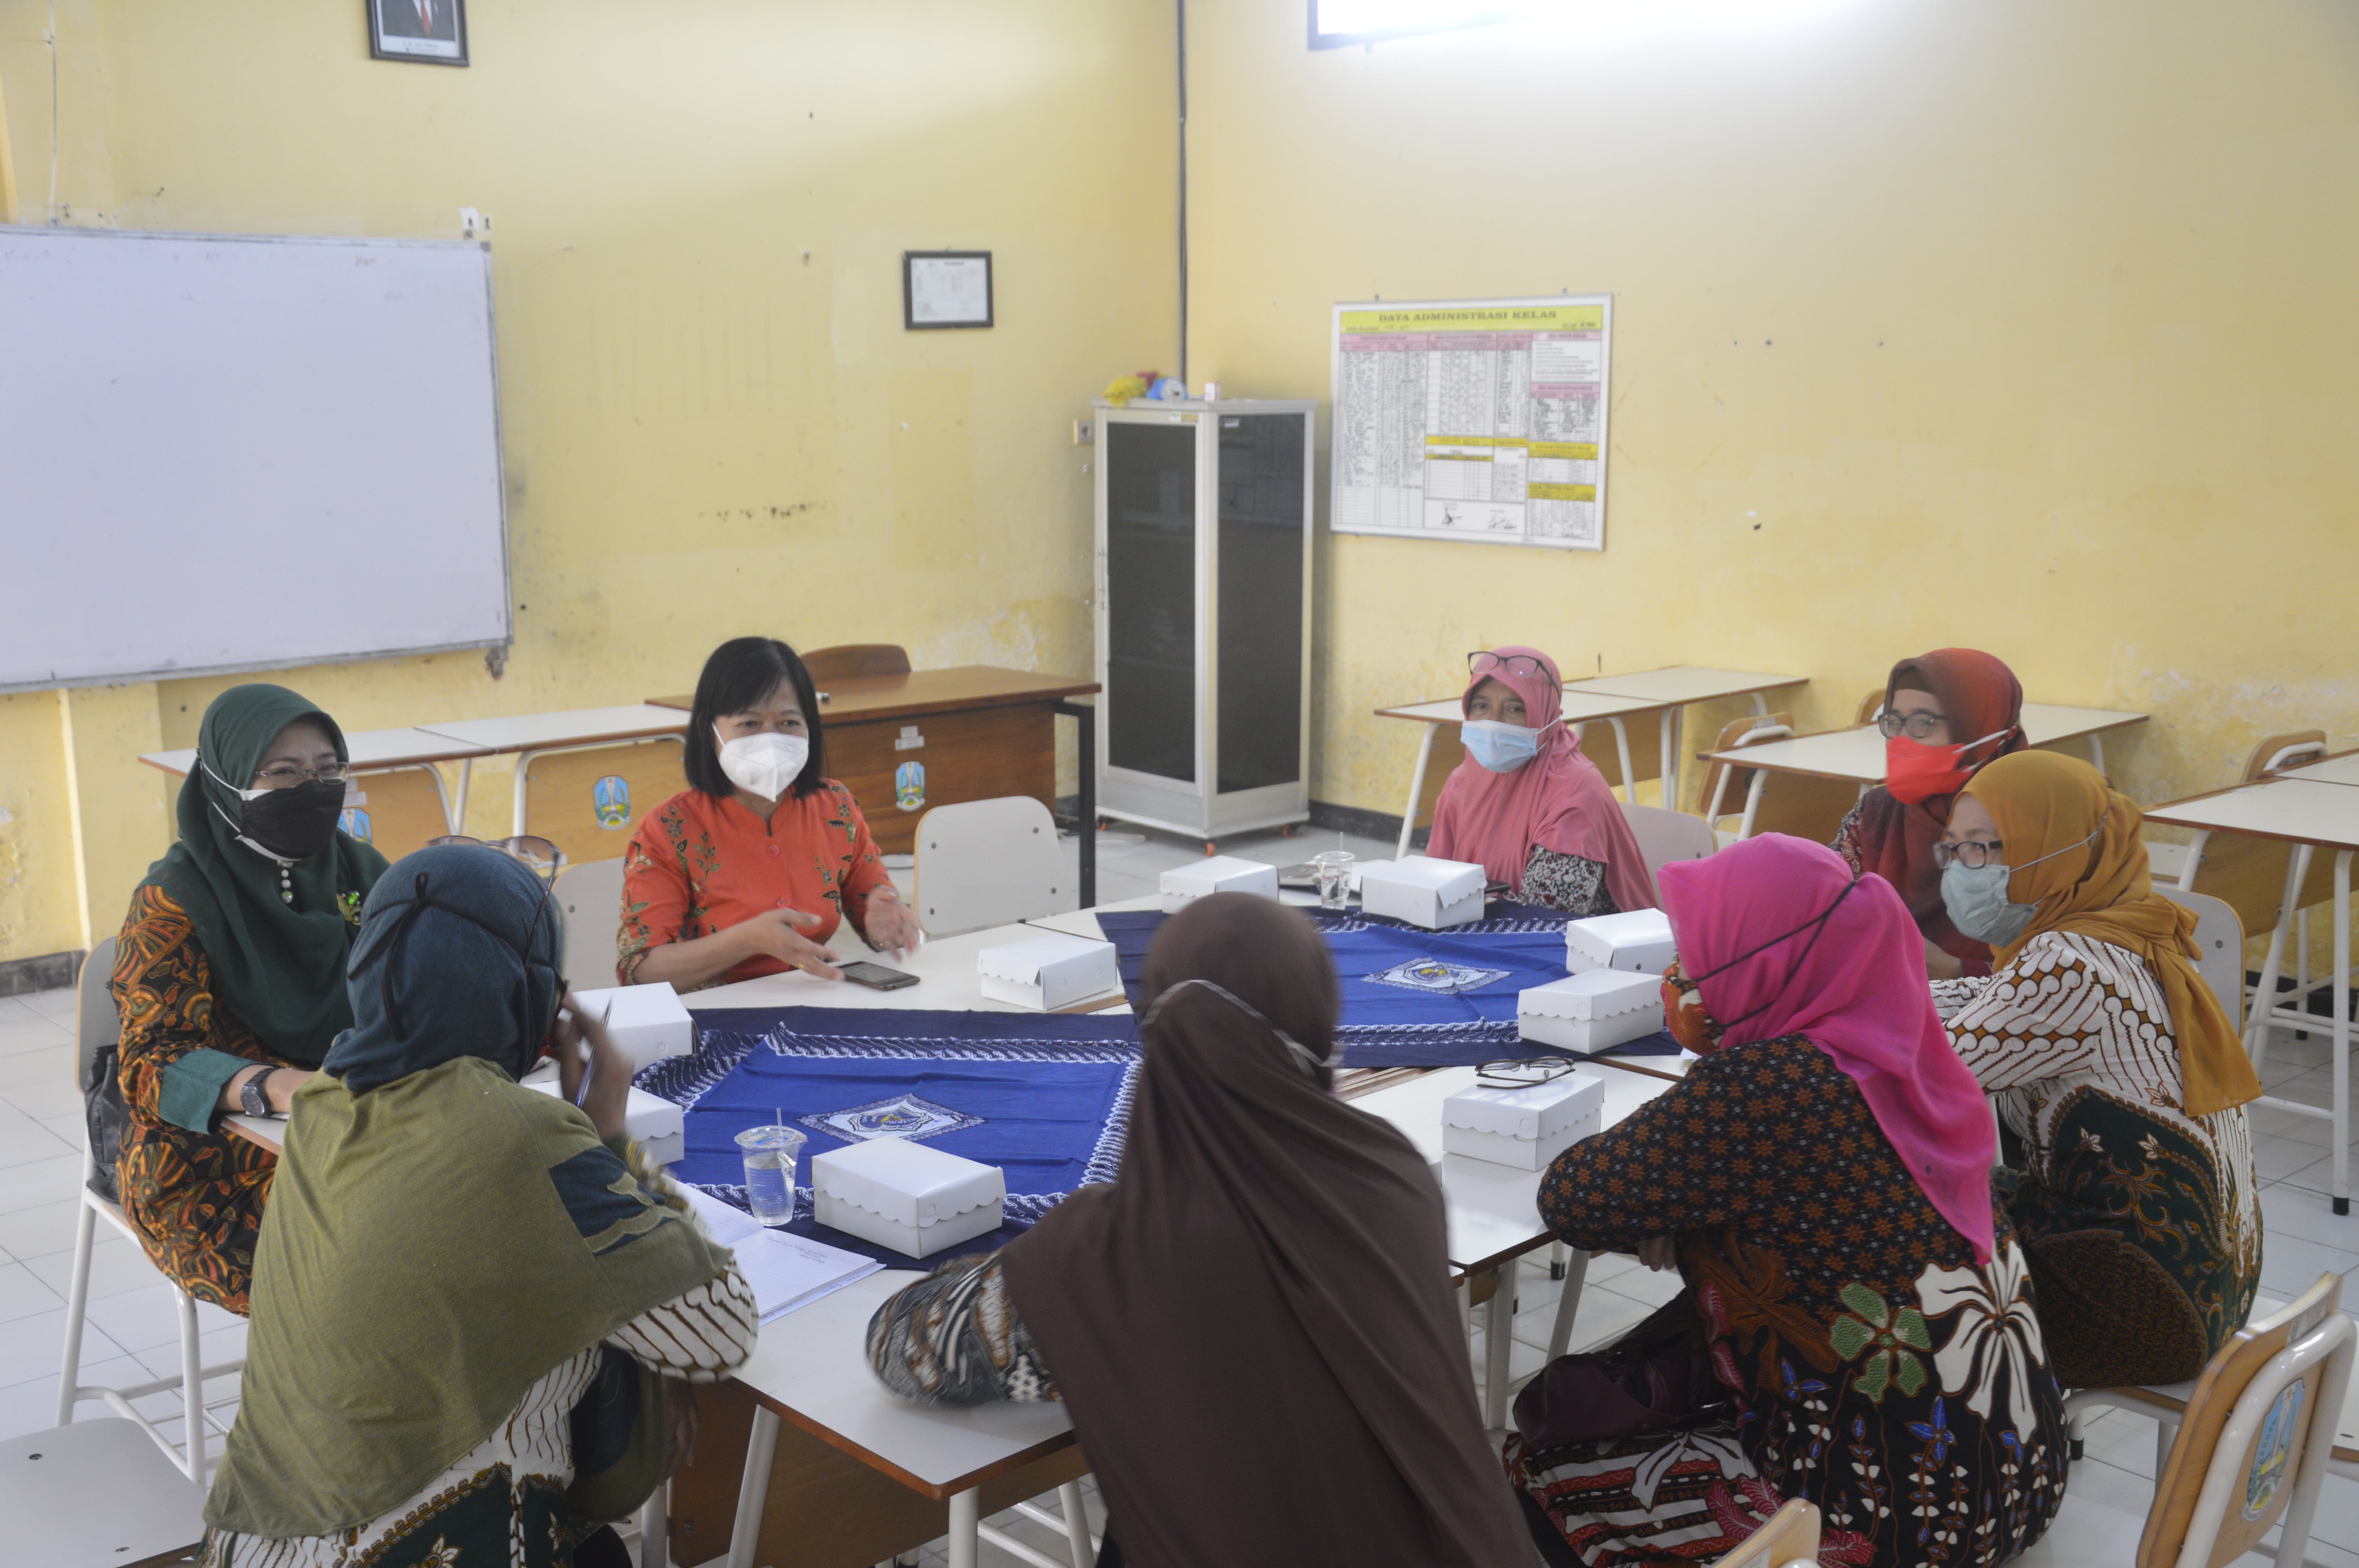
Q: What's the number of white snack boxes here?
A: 9